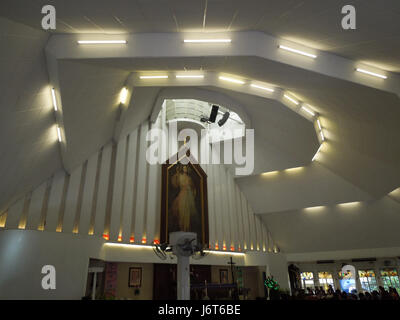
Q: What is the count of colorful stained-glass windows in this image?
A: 5